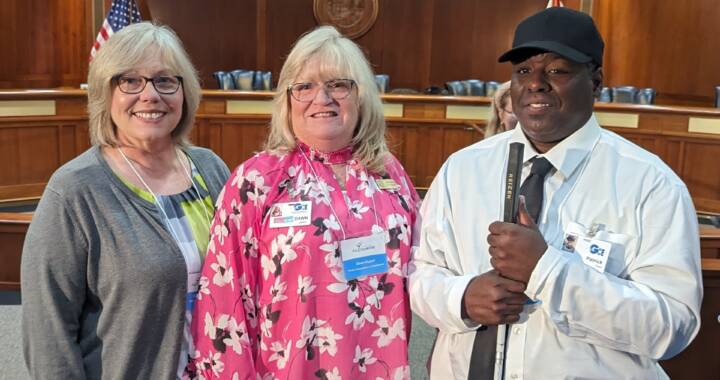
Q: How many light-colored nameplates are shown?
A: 6